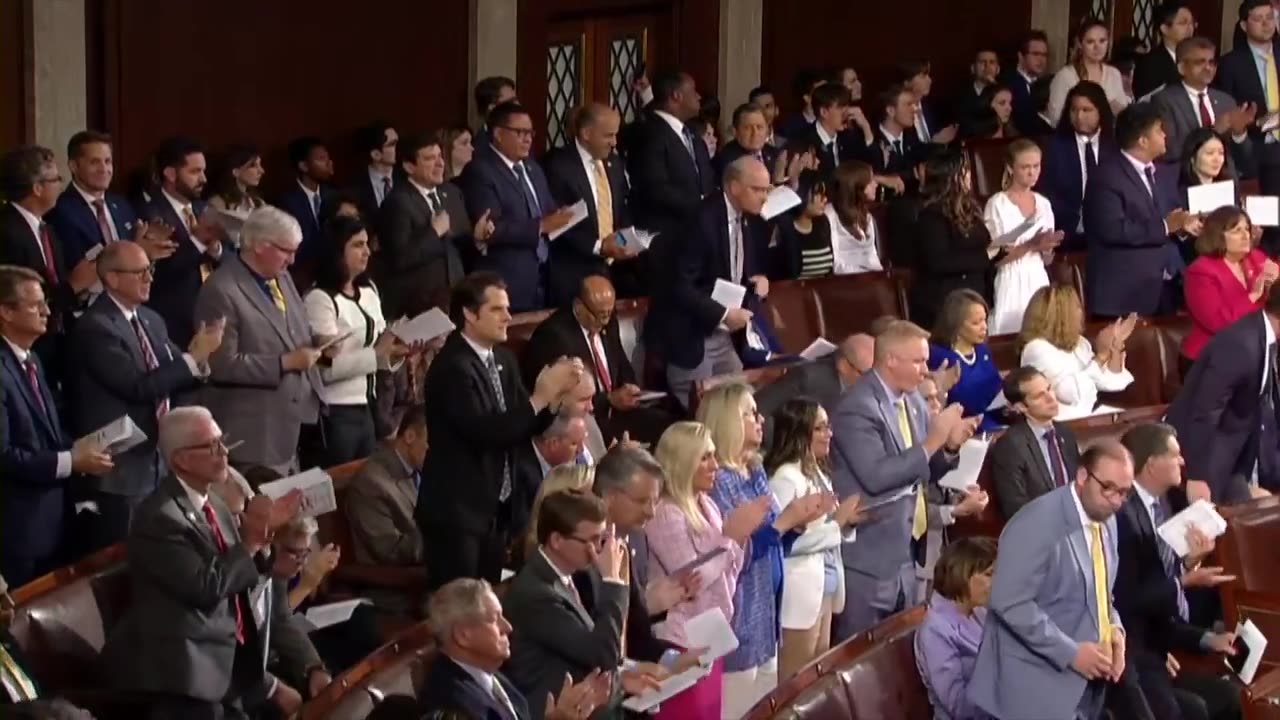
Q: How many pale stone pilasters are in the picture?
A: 5